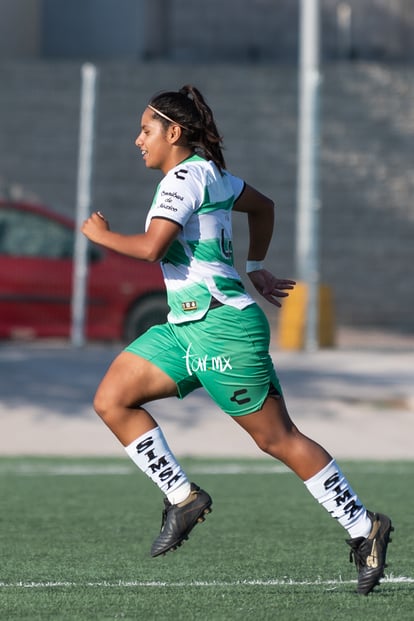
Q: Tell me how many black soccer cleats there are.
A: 2